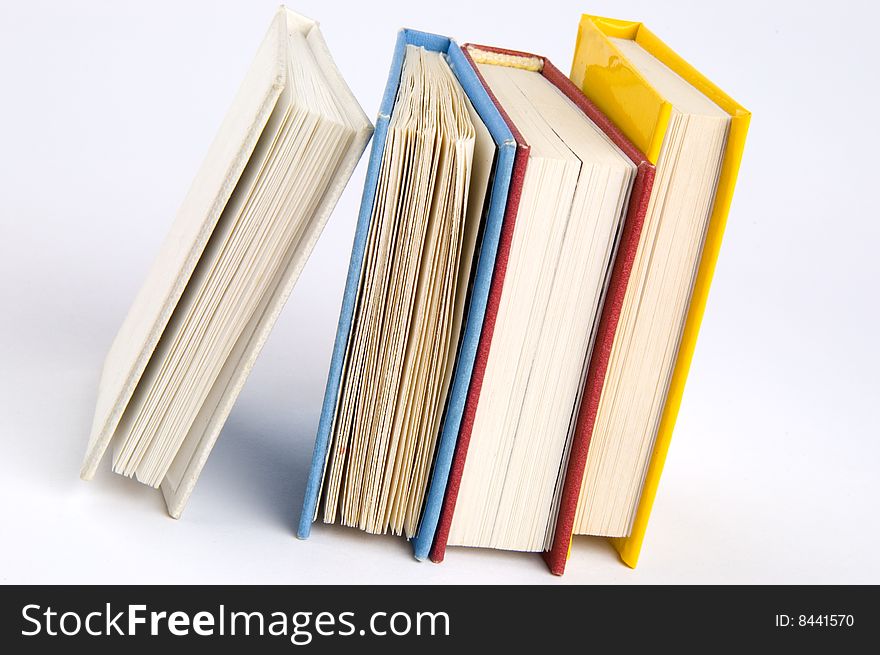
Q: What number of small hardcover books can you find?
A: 4